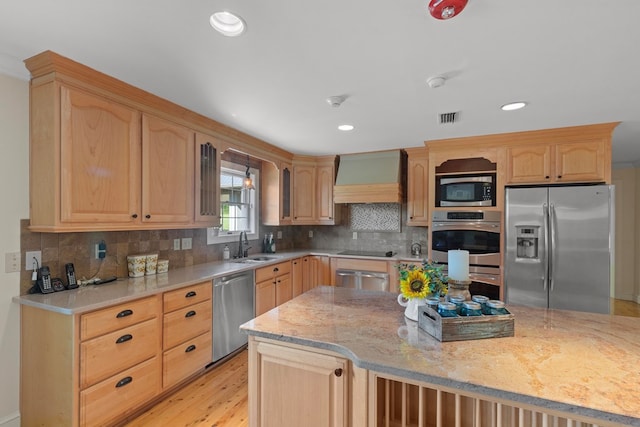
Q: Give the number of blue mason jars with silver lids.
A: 6